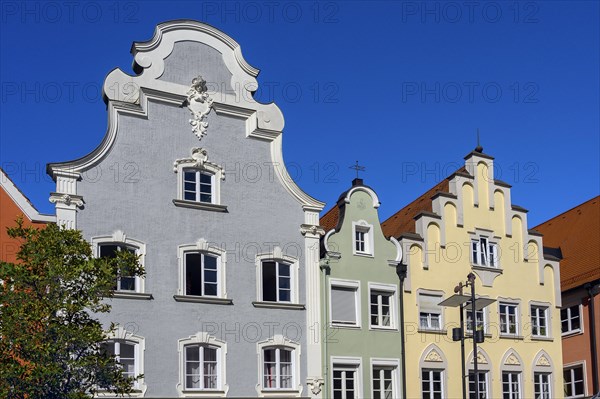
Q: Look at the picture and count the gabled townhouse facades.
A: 3